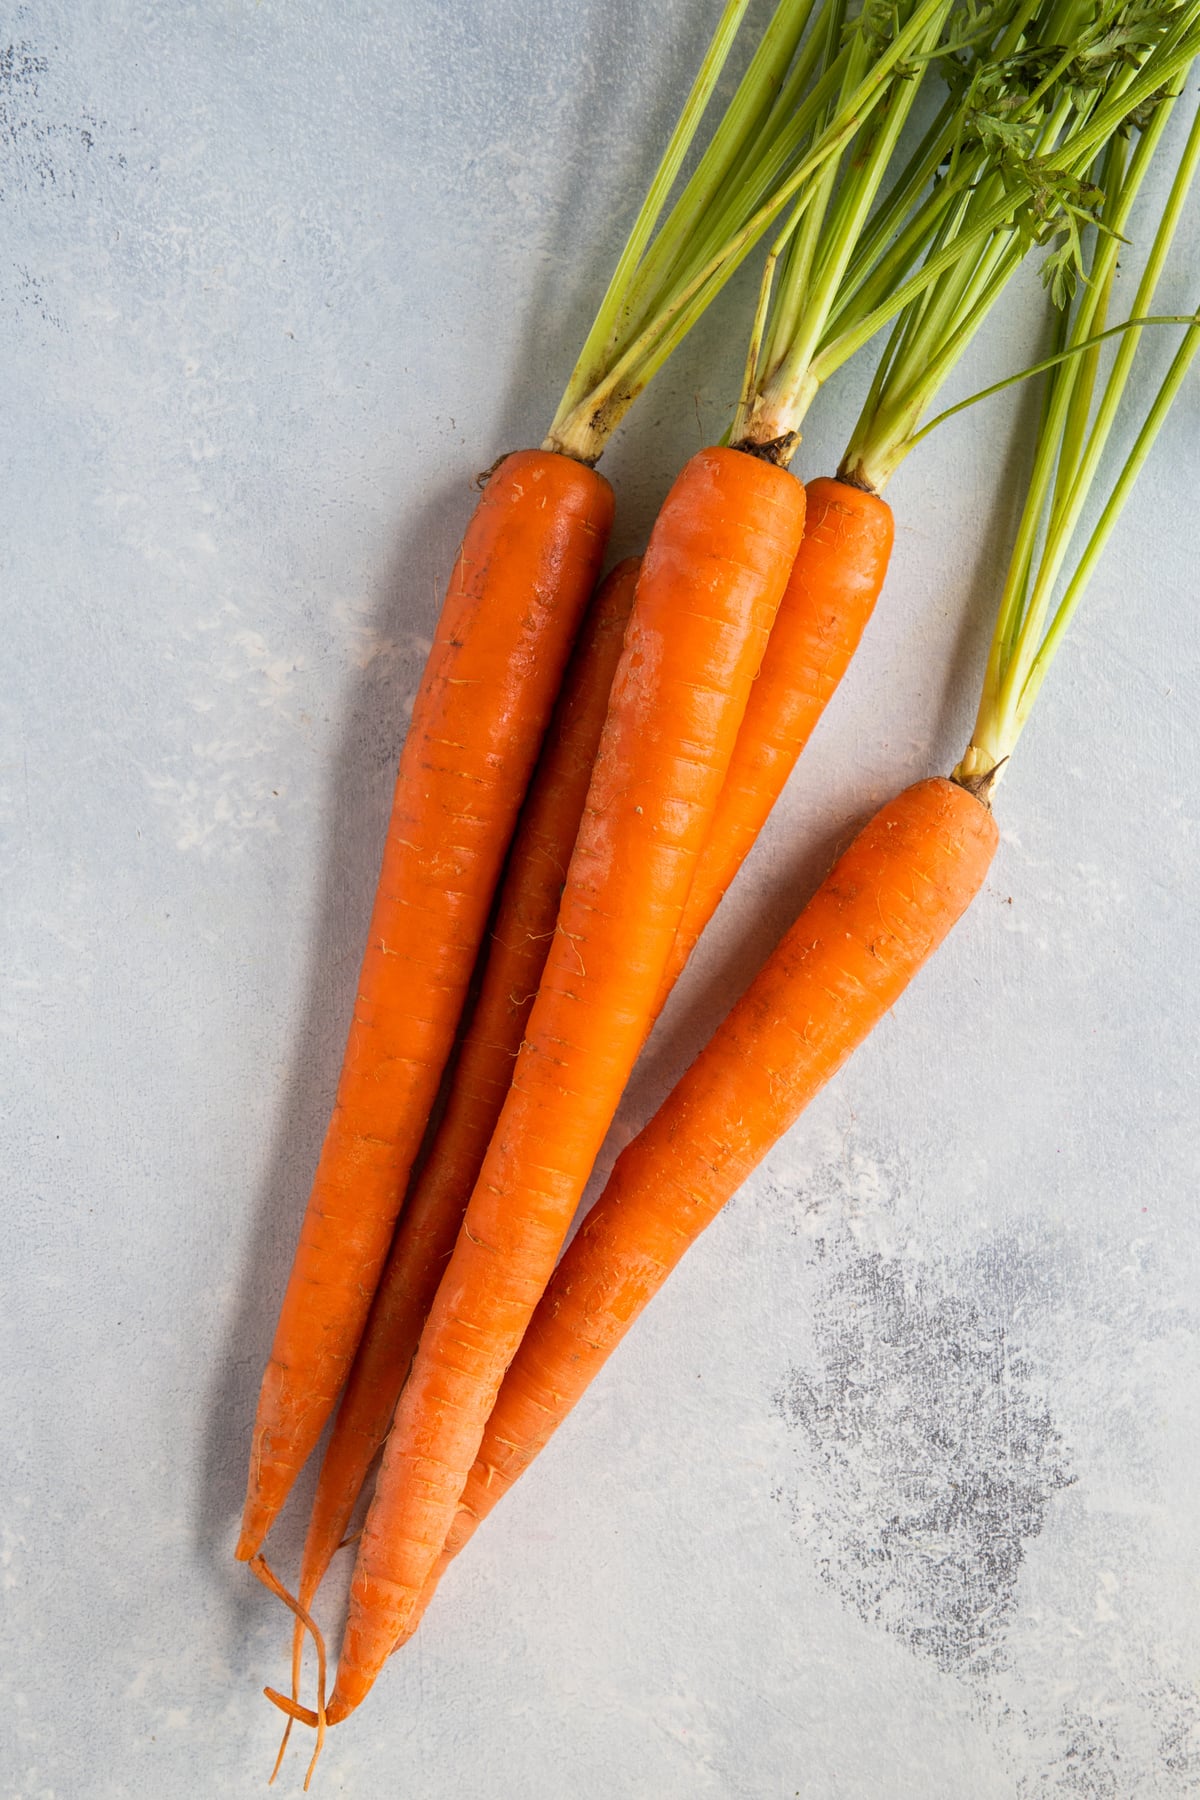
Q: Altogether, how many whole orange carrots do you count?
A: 5